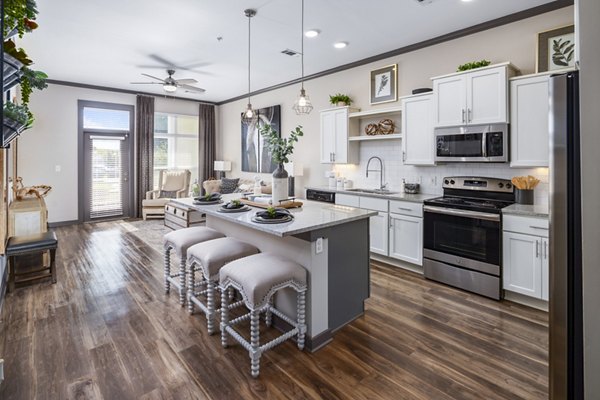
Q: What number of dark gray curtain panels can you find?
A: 2